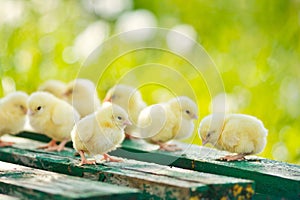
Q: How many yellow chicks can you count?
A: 8